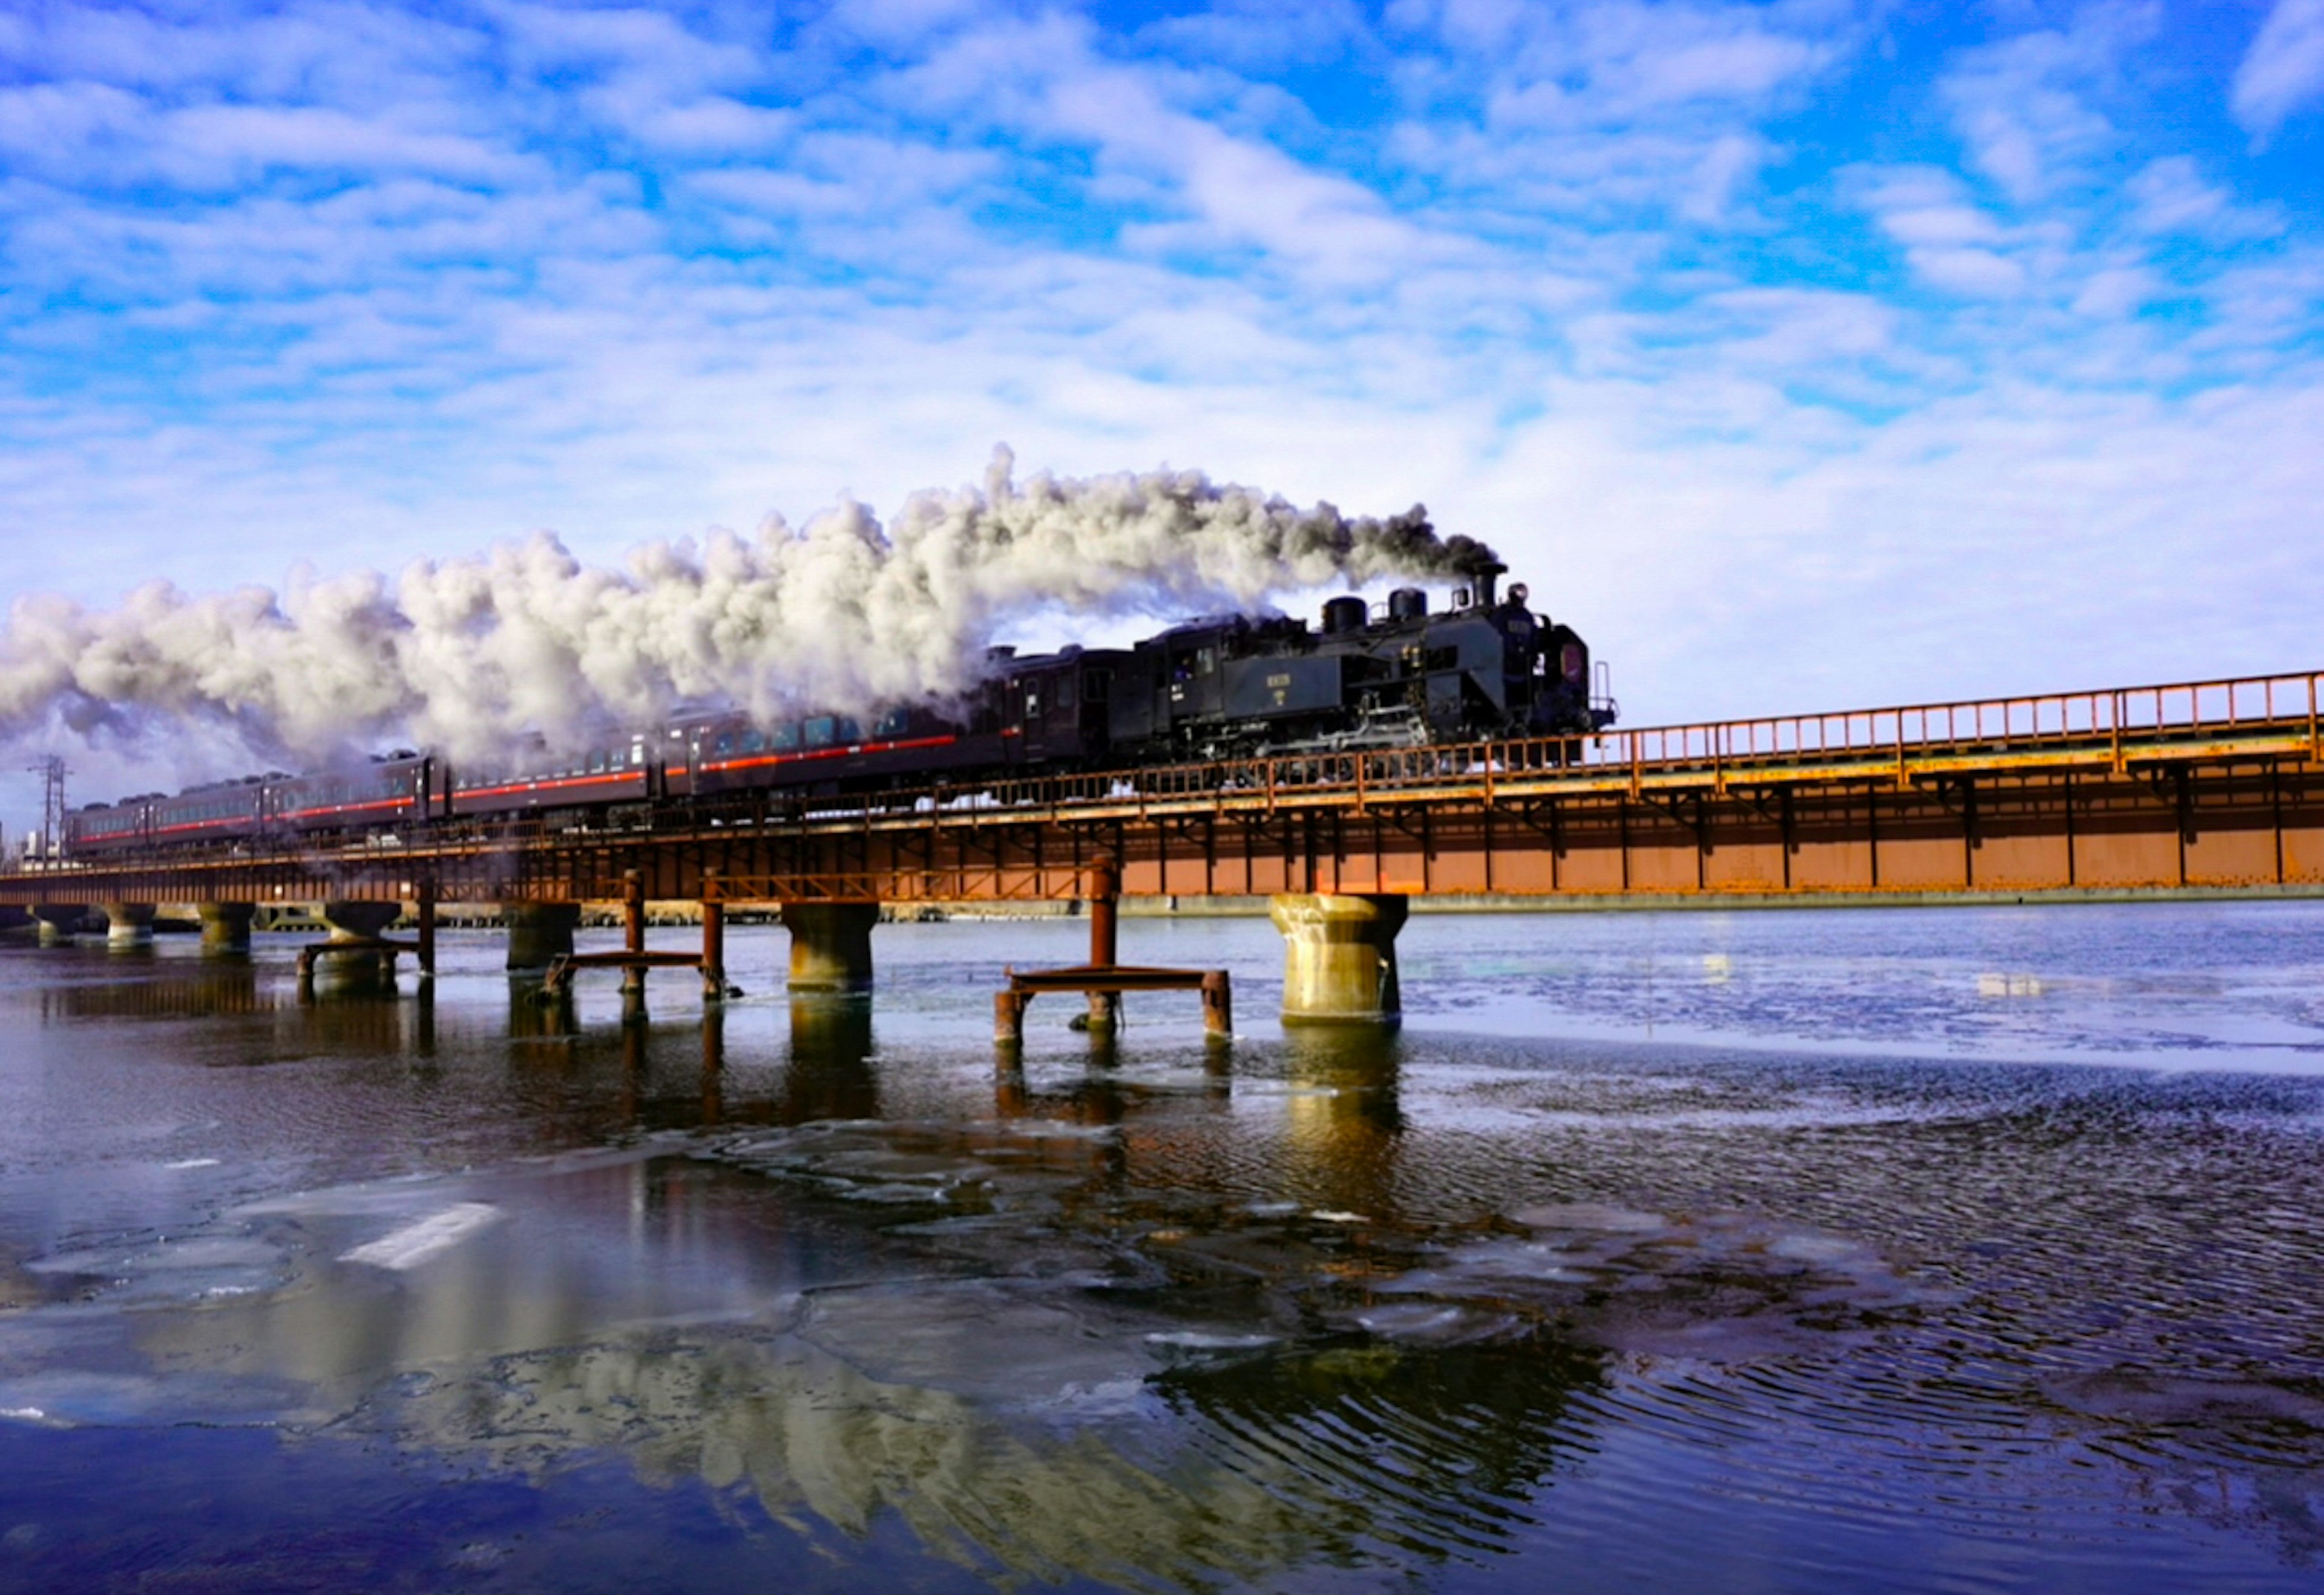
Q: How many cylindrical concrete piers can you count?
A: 7